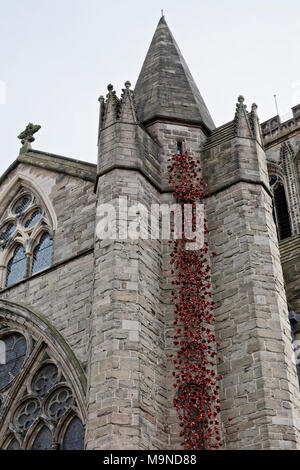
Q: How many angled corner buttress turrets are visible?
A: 2